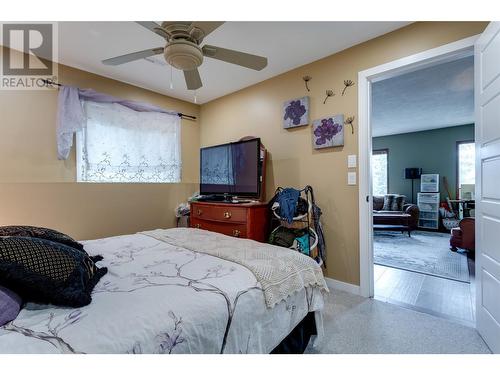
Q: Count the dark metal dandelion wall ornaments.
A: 4